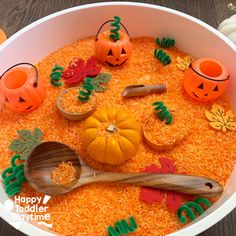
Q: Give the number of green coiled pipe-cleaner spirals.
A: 10